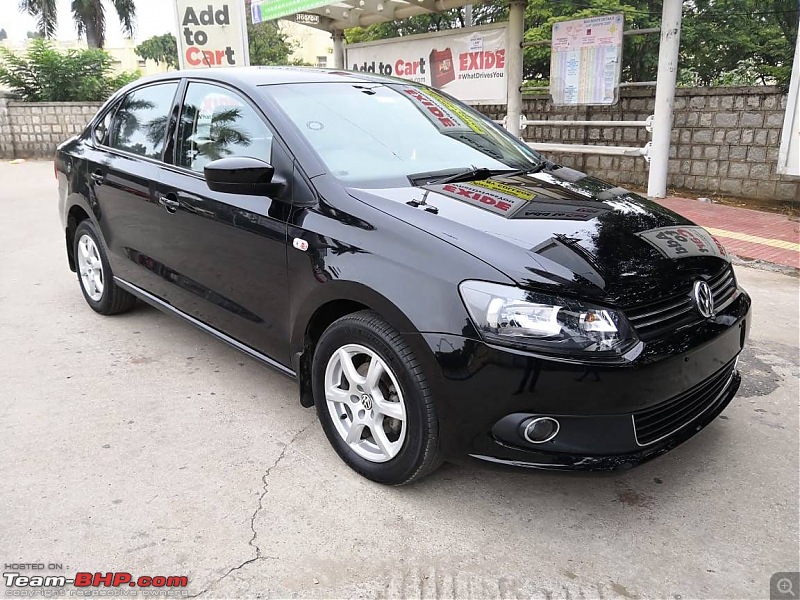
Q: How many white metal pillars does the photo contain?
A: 3